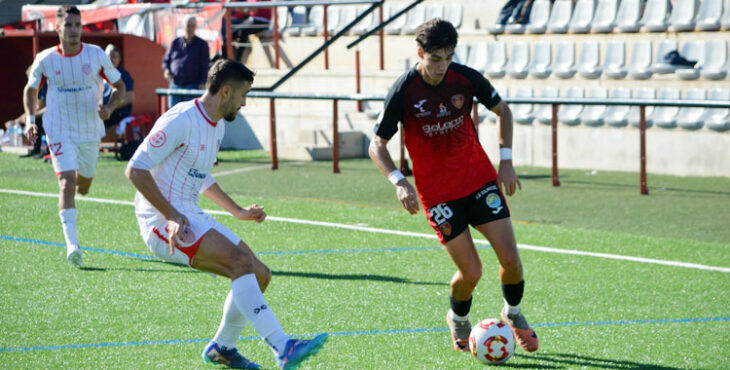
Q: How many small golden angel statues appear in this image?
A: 0